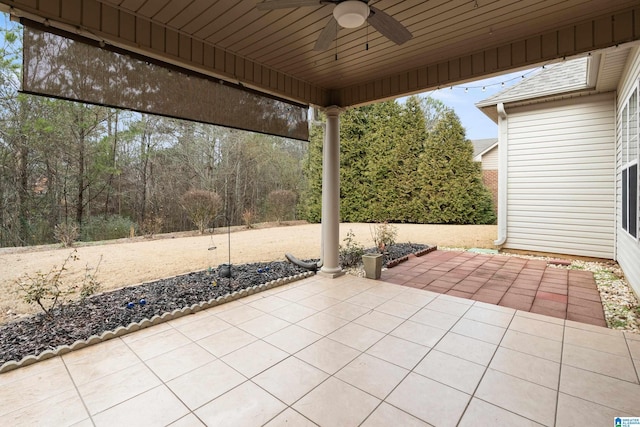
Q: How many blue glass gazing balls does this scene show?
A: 4